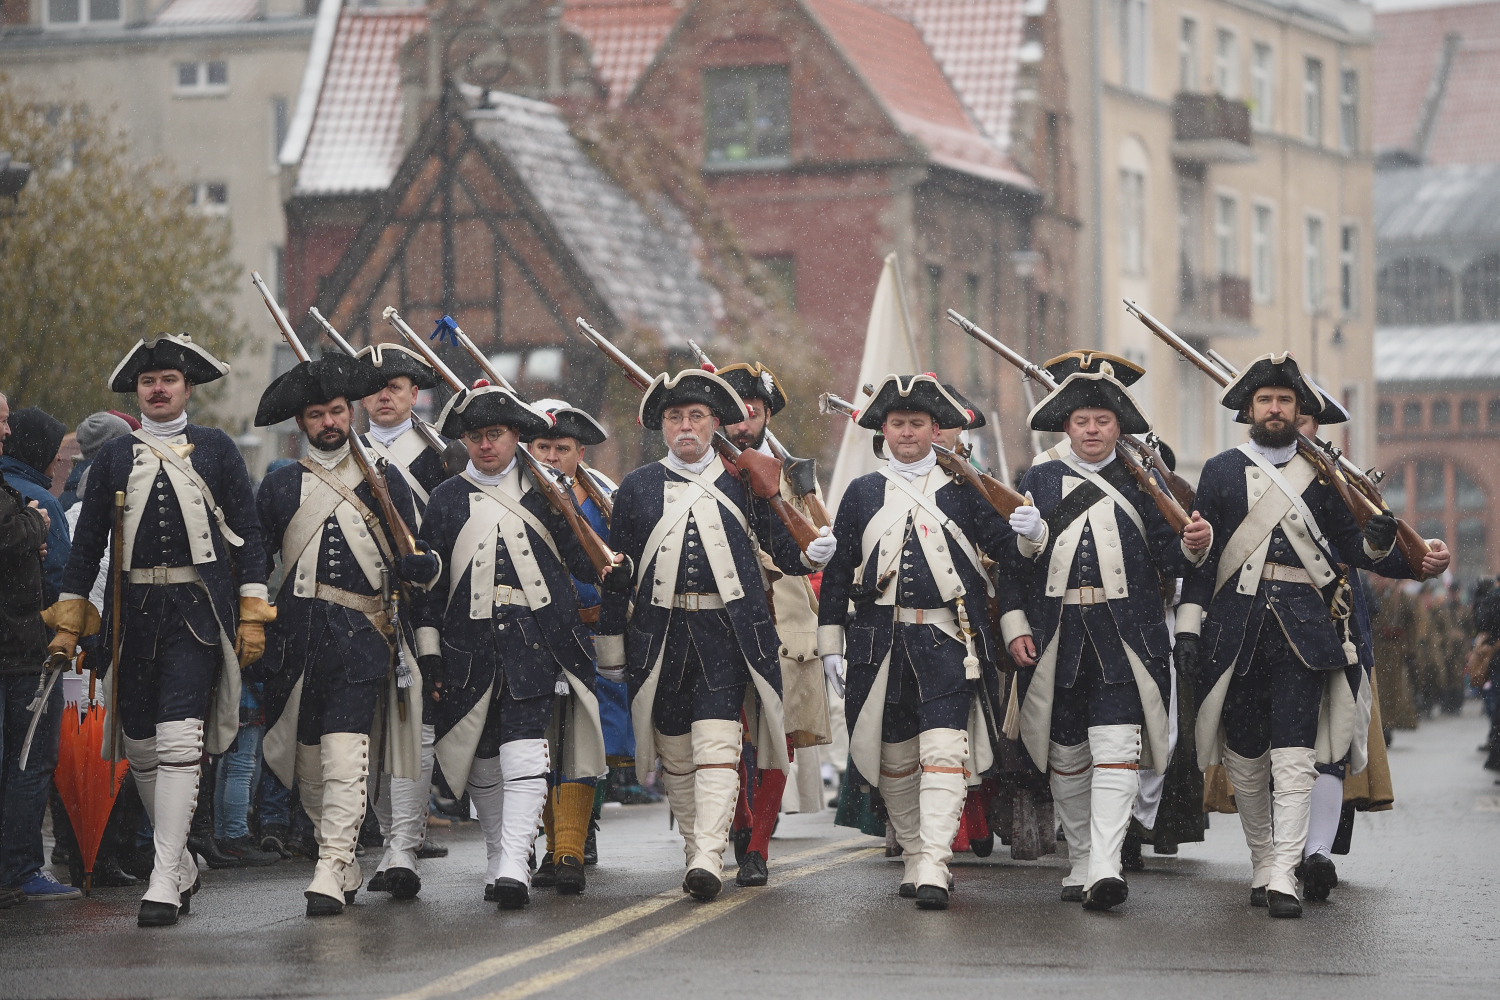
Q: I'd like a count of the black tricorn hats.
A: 13